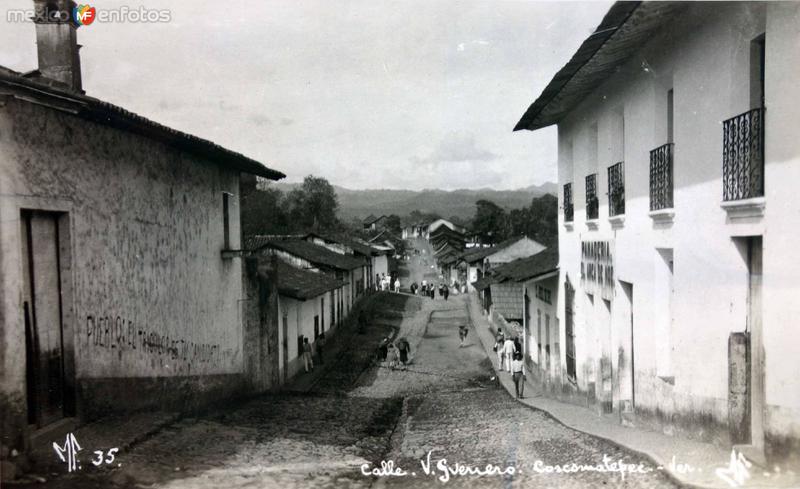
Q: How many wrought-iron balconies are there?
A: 5